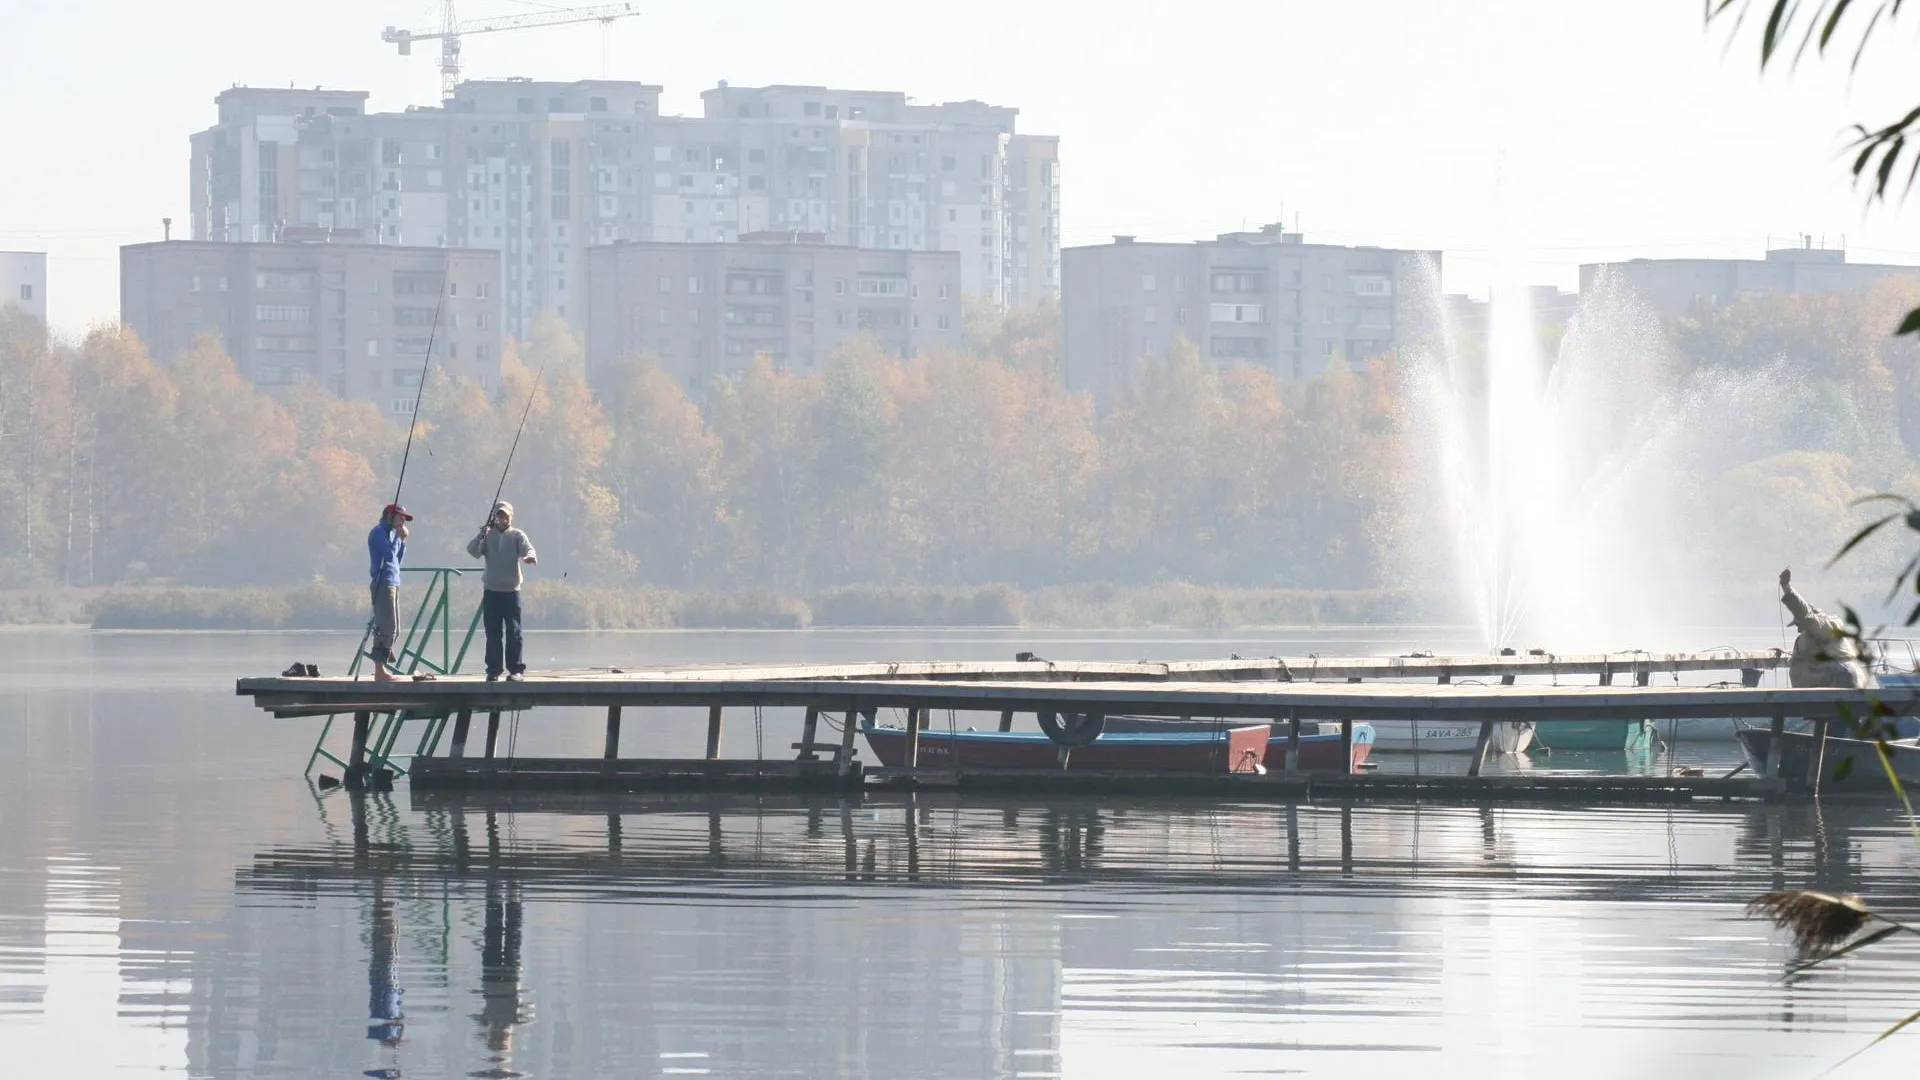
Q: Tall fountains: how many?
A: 1